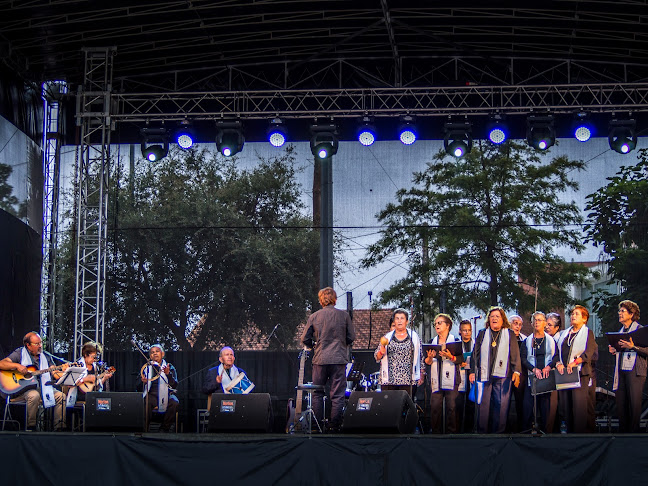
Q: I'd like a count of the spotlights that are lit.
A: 12